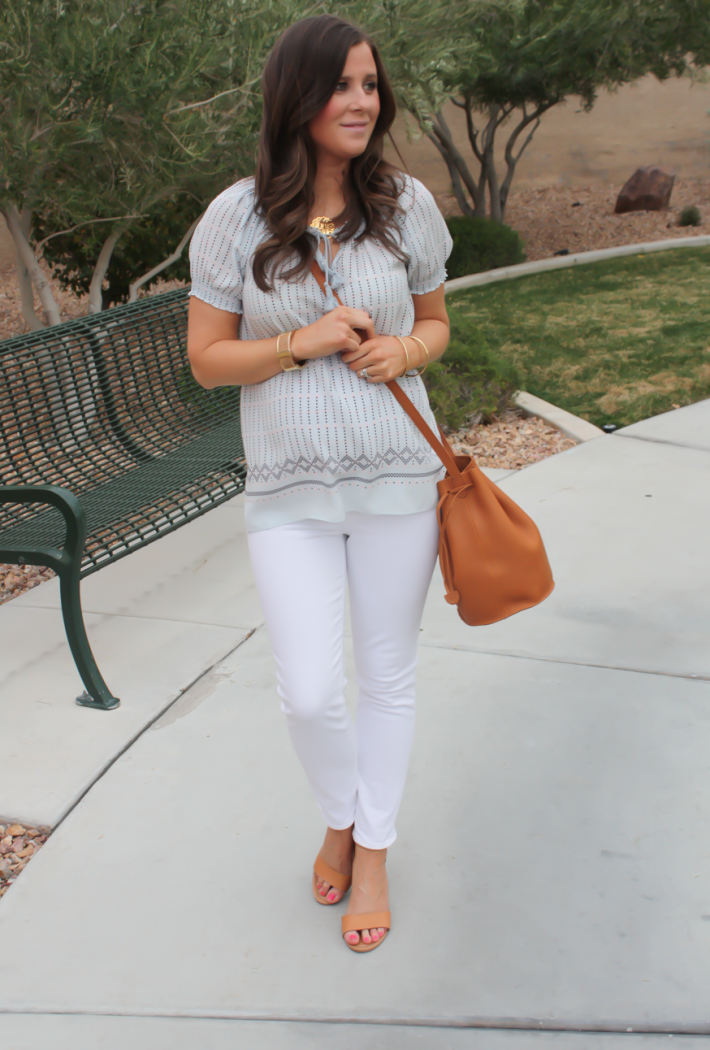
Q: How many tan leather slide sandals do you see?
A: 2